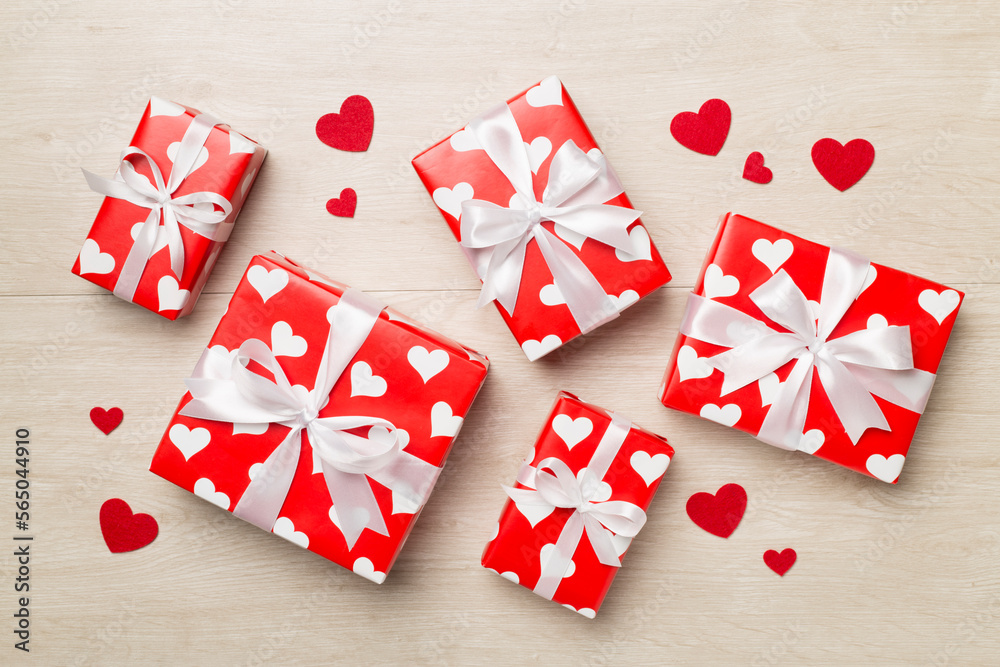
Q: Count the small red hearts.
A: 4